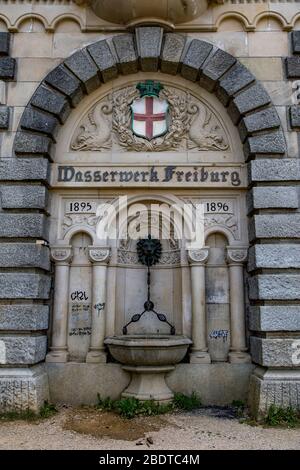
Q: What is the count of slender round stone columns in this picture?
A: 4